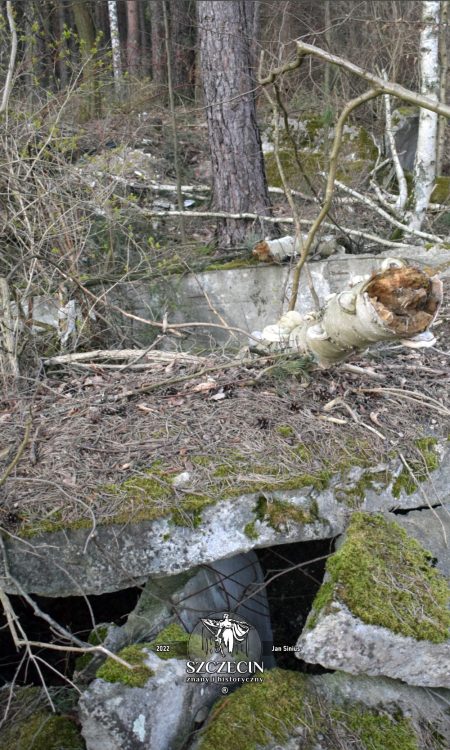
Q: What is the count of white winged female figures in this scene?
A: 1